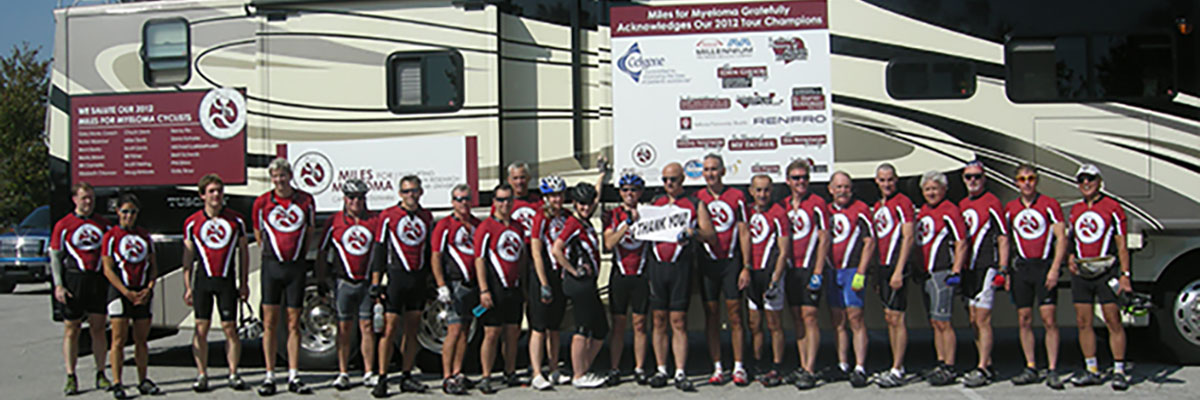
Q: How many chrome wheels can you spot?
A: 3